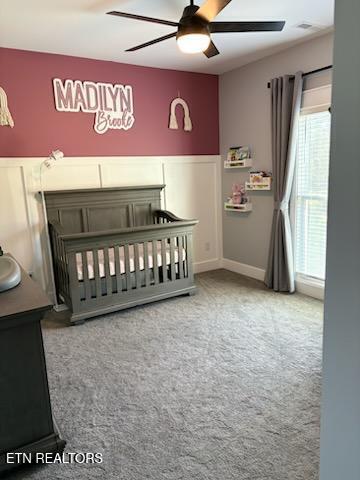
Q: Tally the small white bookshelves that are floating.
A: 3